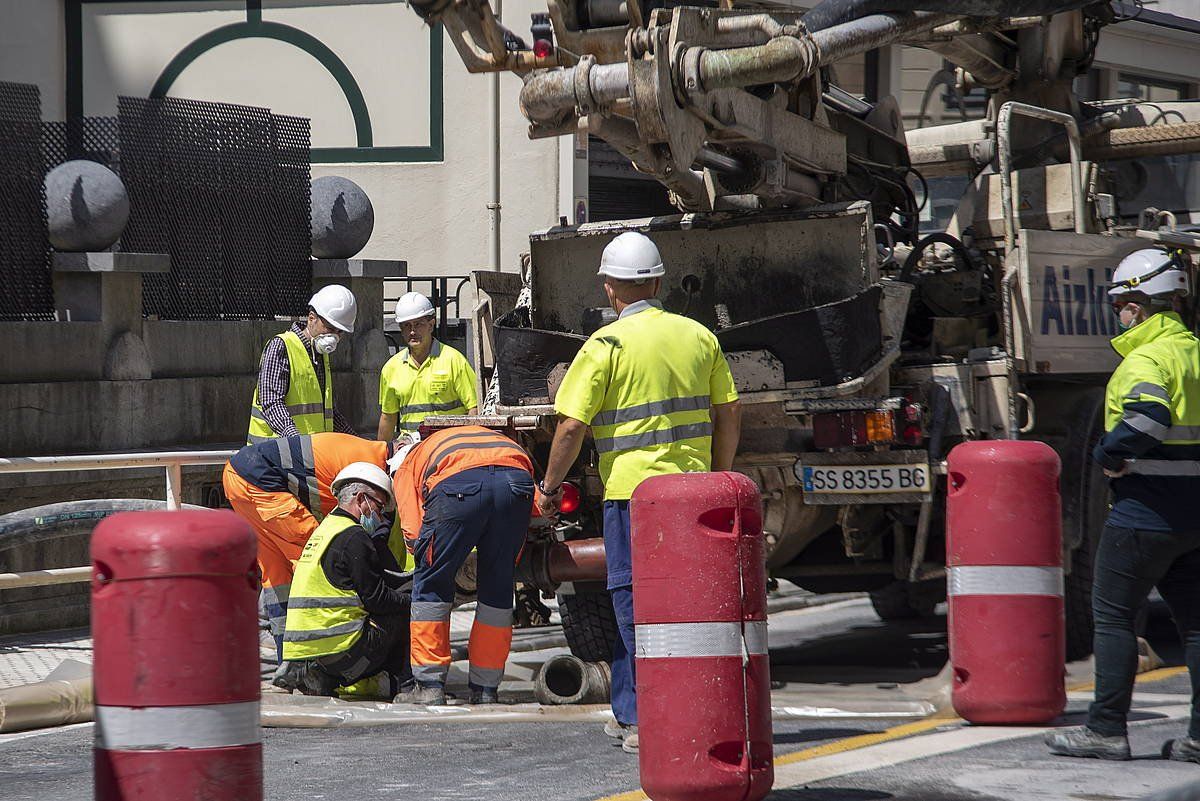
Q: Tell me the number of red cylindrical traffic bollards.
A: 3